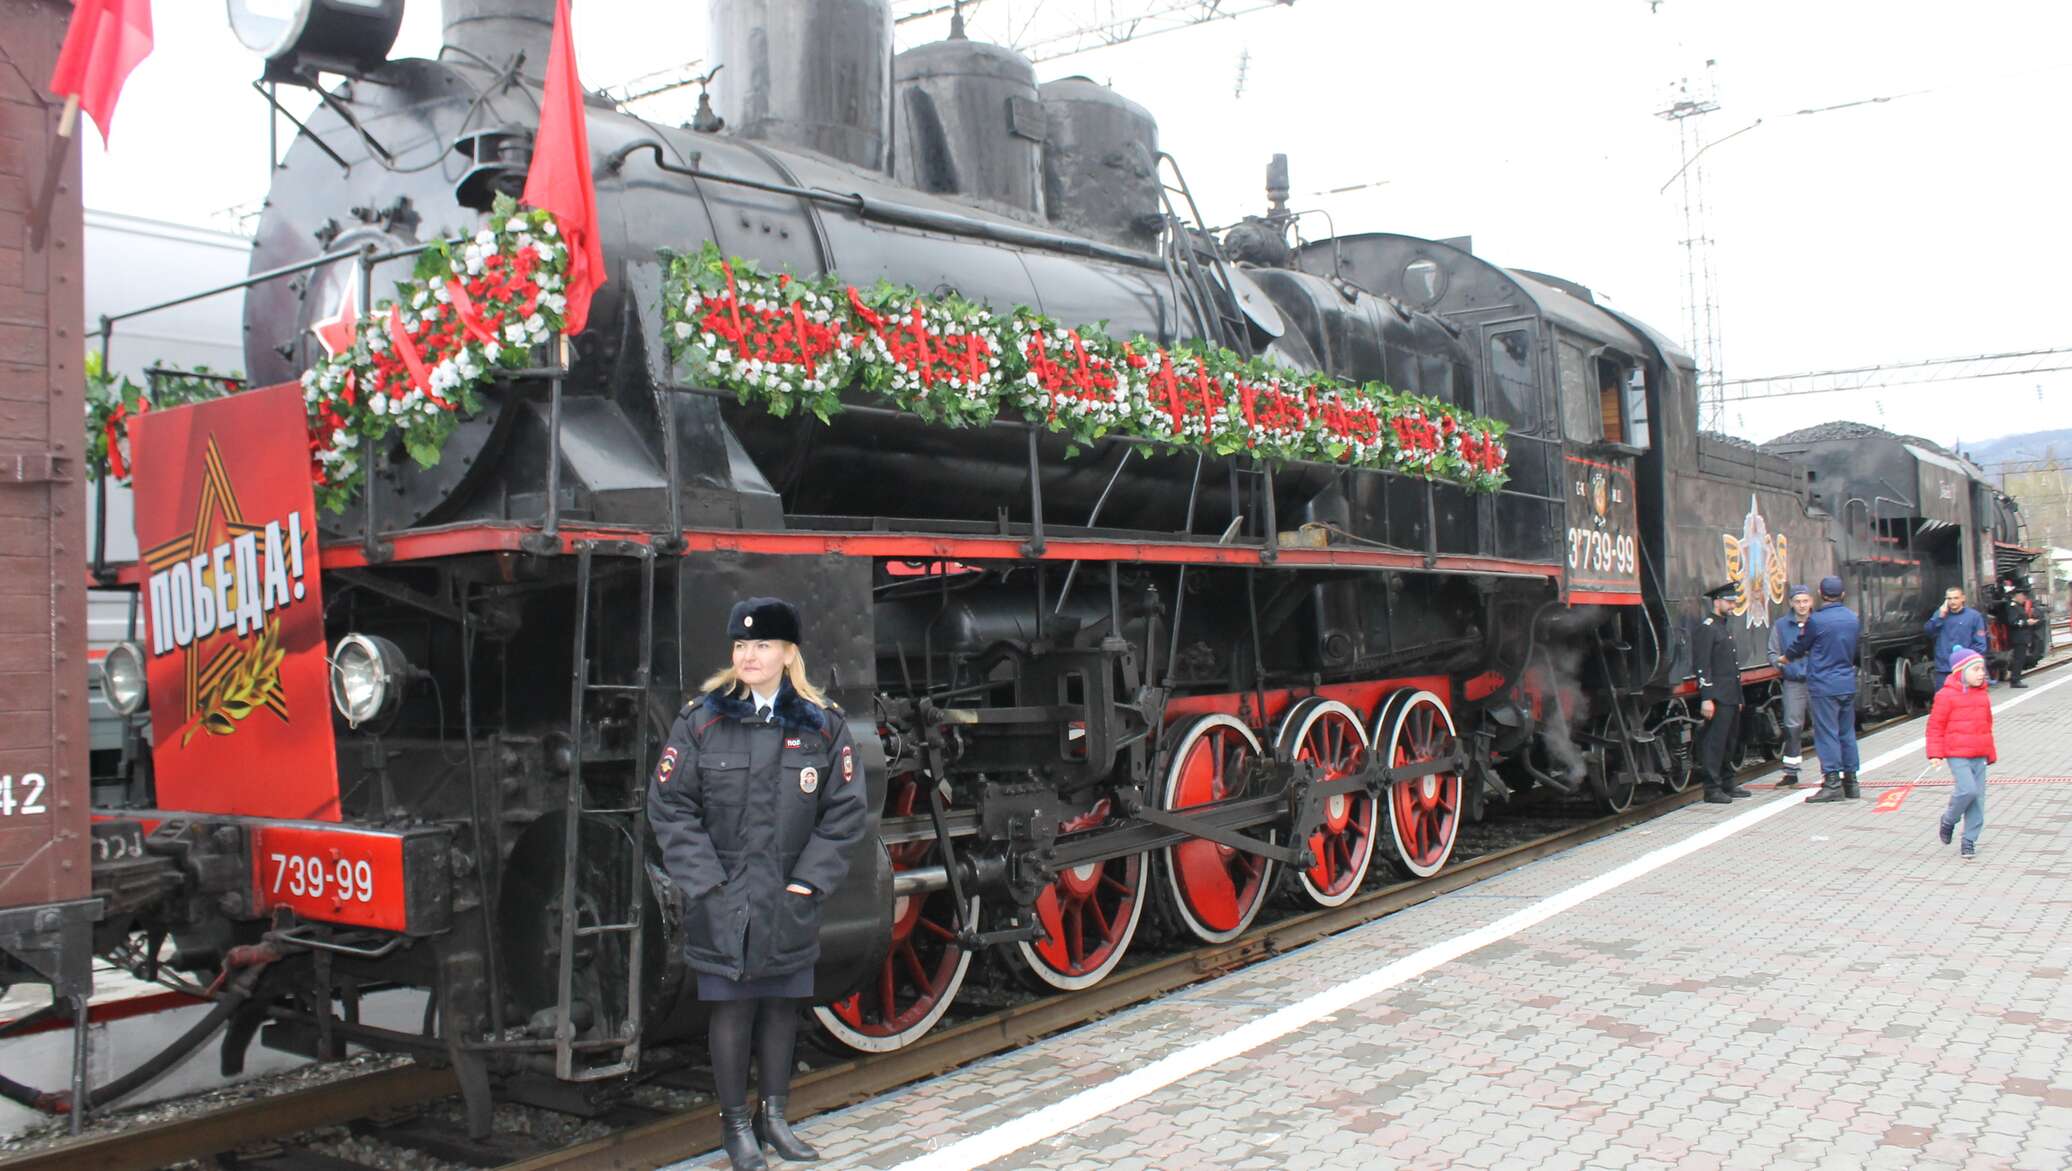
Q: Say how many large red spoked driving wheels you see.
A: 5